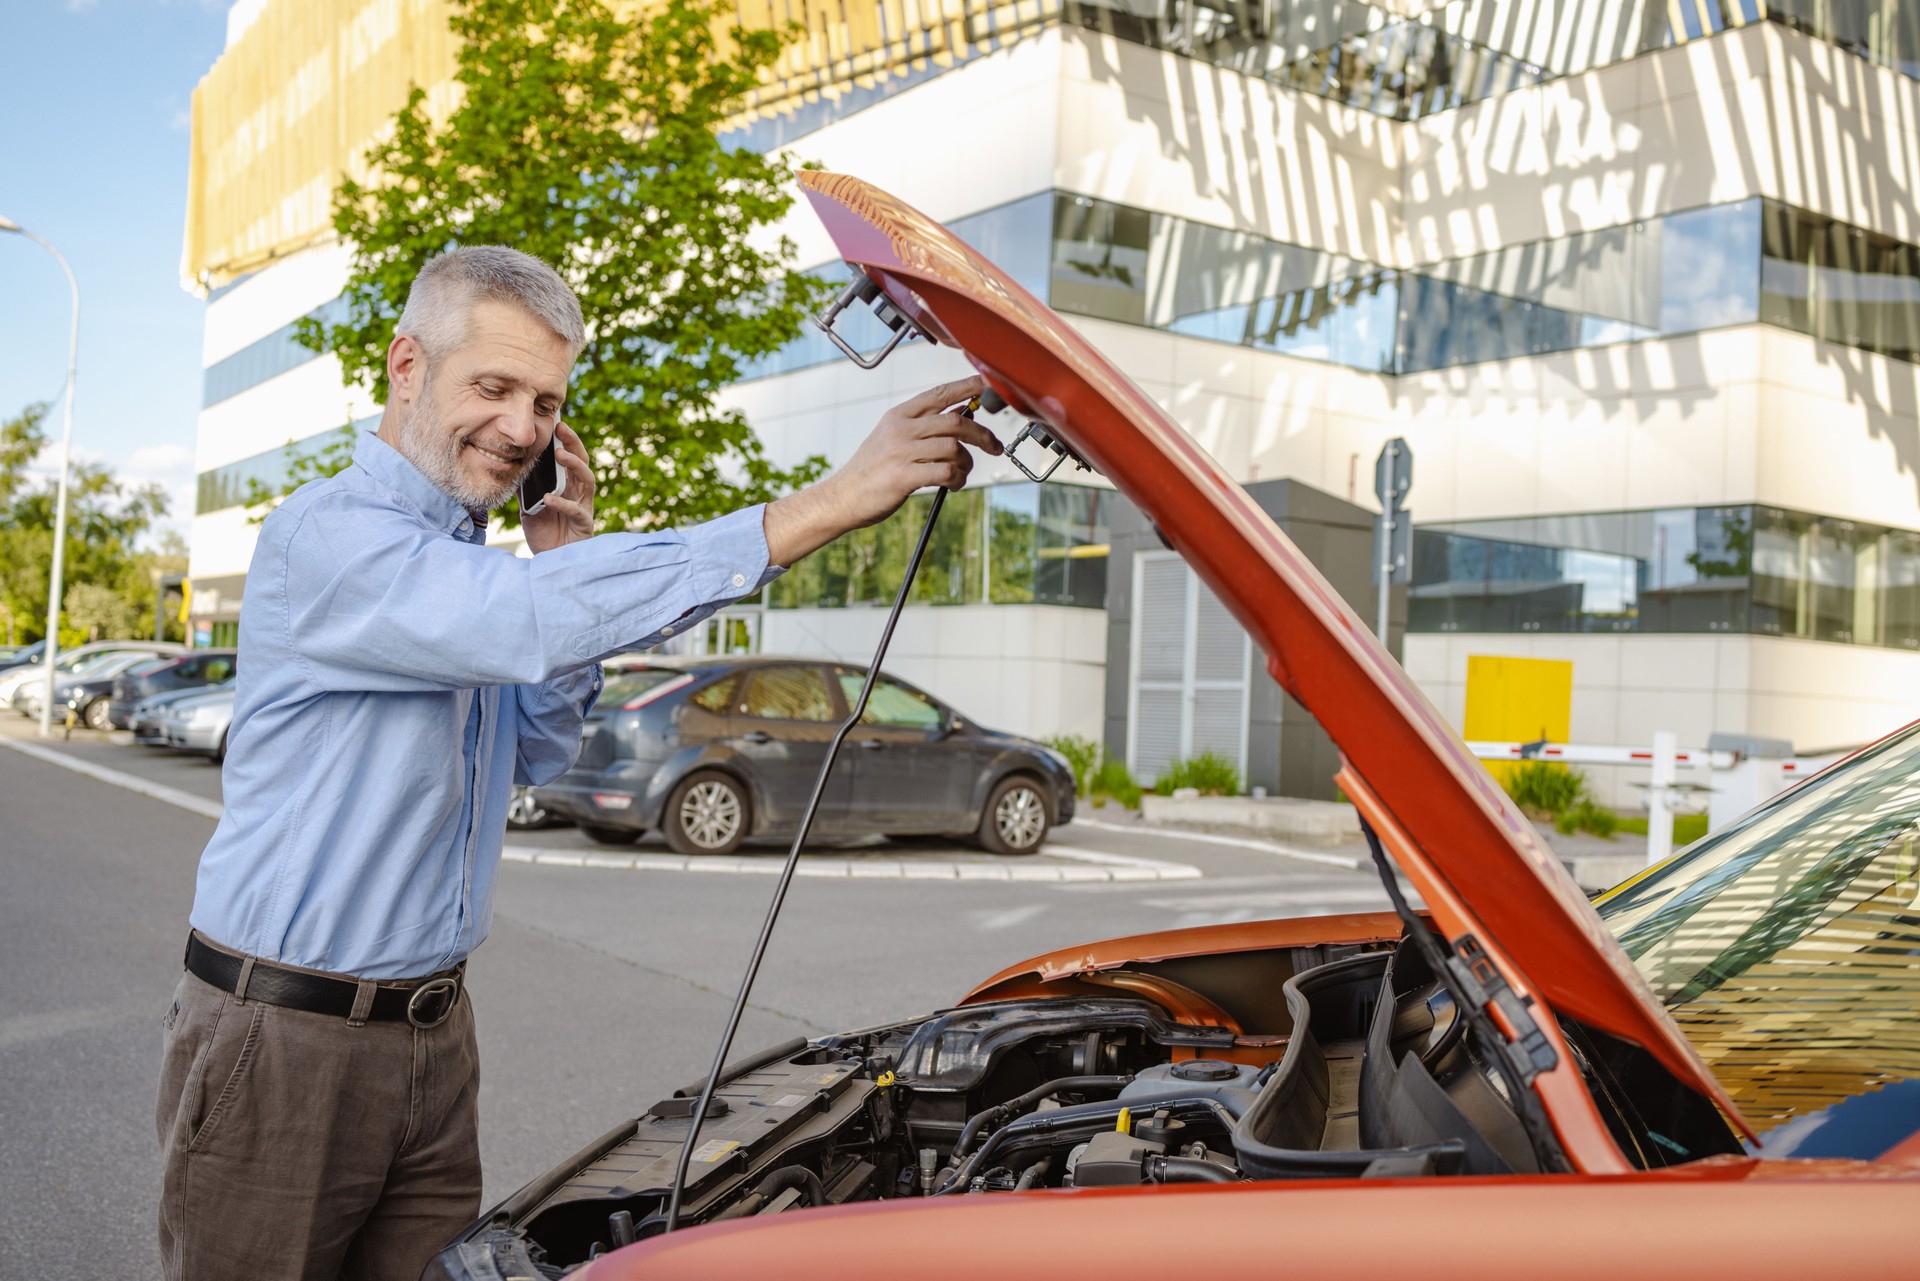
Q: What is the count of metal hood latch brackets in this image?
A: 2